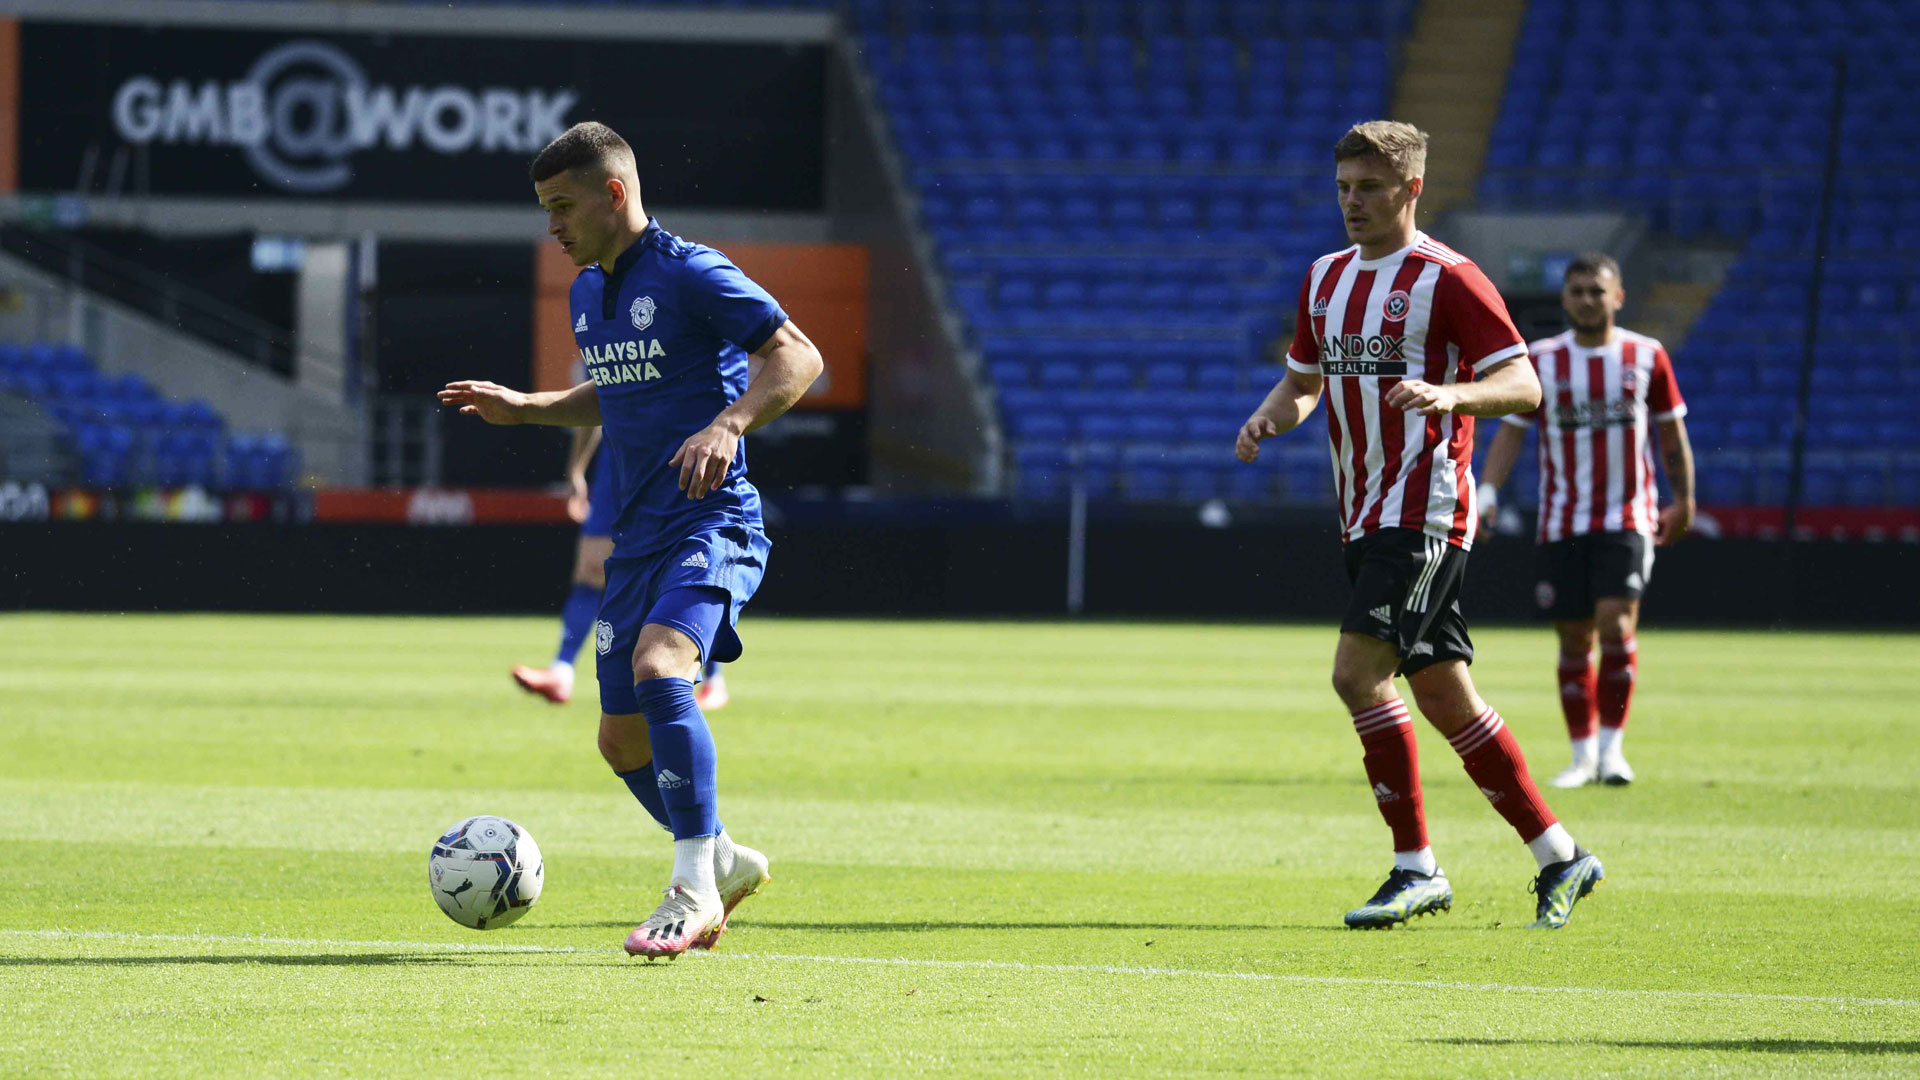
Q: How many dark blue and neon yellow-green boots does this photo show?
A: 2